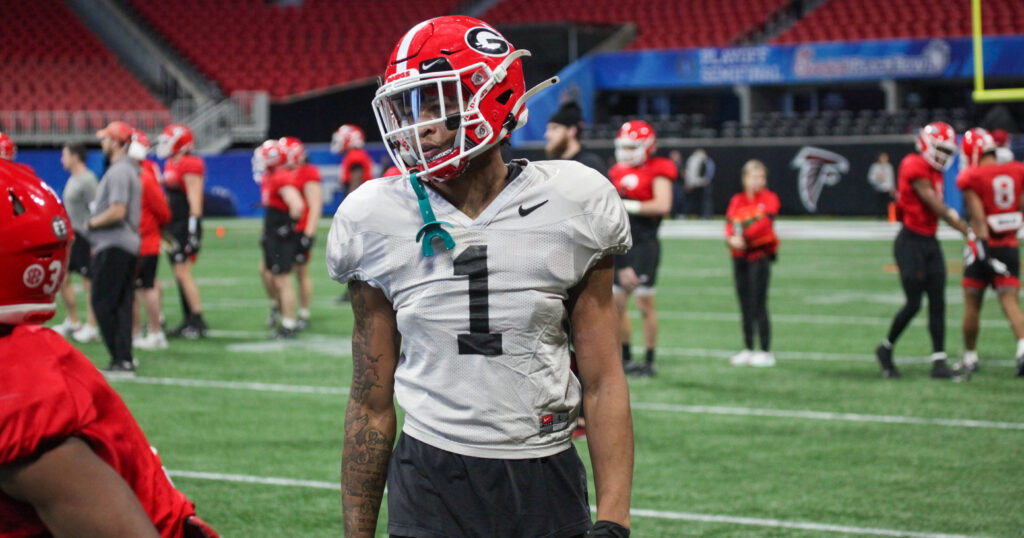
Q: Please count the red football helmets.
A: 11